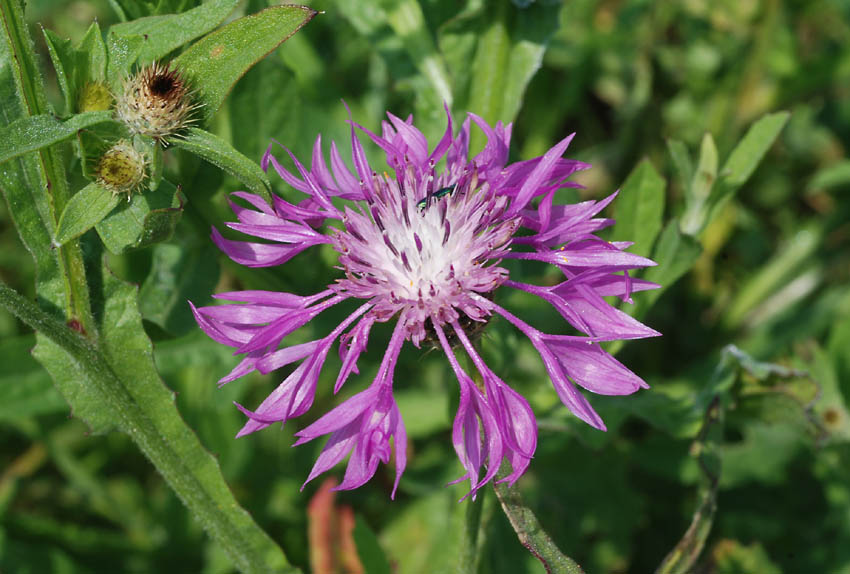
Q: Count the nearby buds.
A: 3